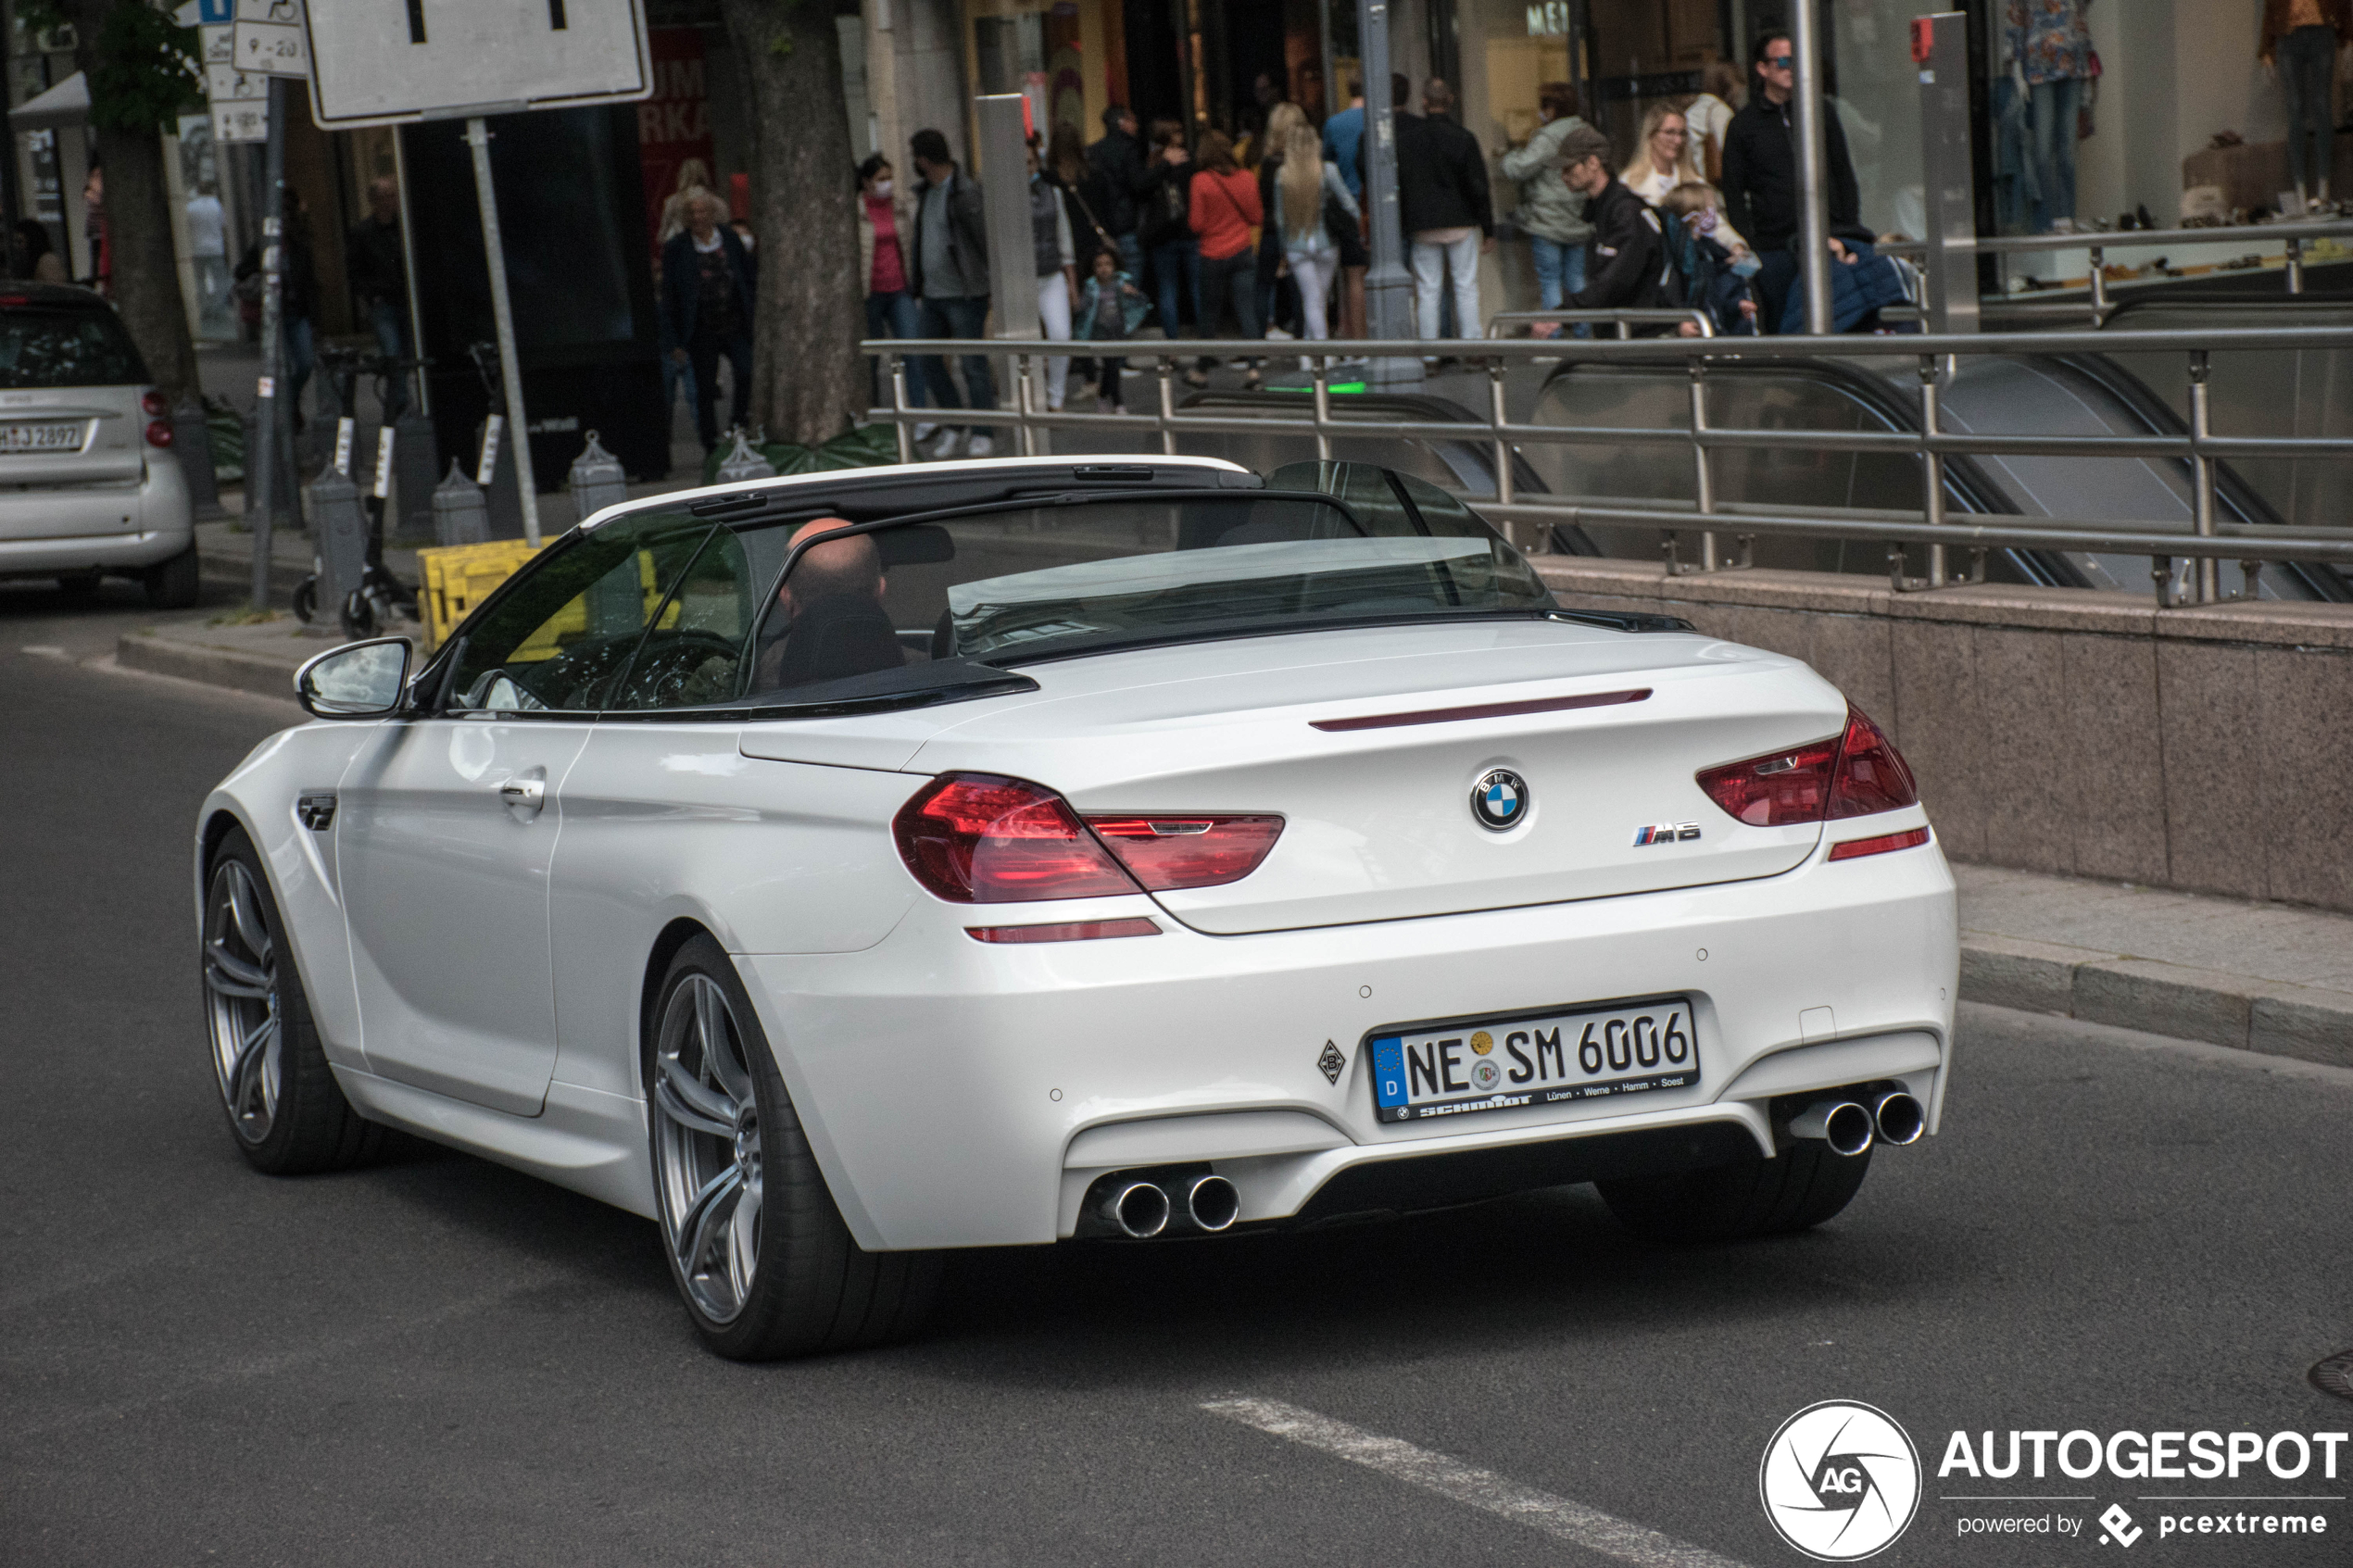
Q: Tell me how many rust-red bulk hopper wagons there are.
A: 0